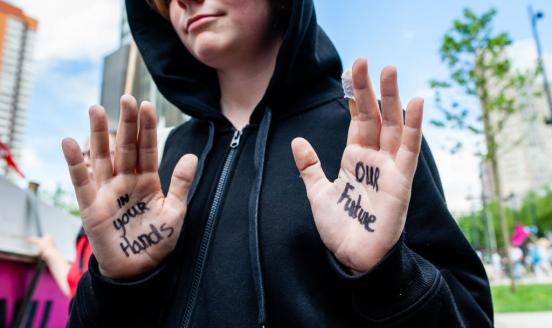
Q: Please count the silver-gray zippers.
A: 1